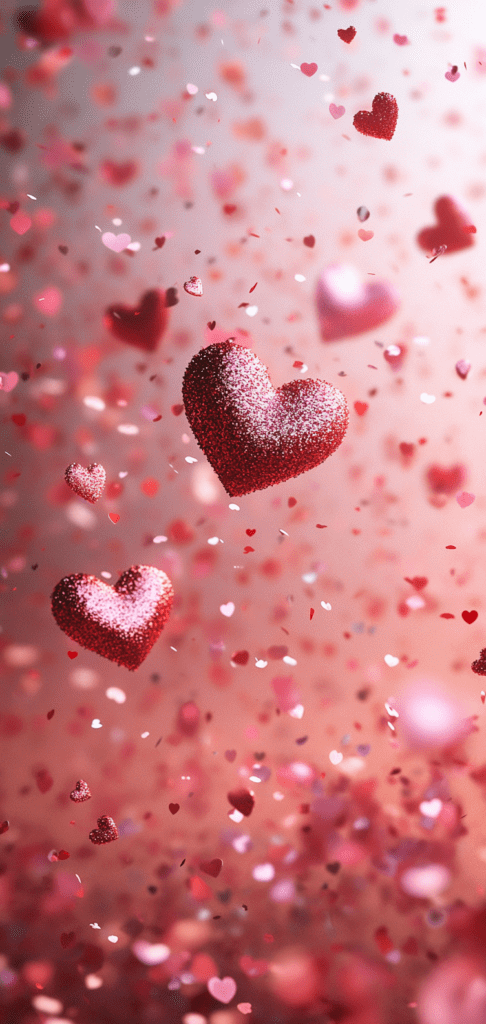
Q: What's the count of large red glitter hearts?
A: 2